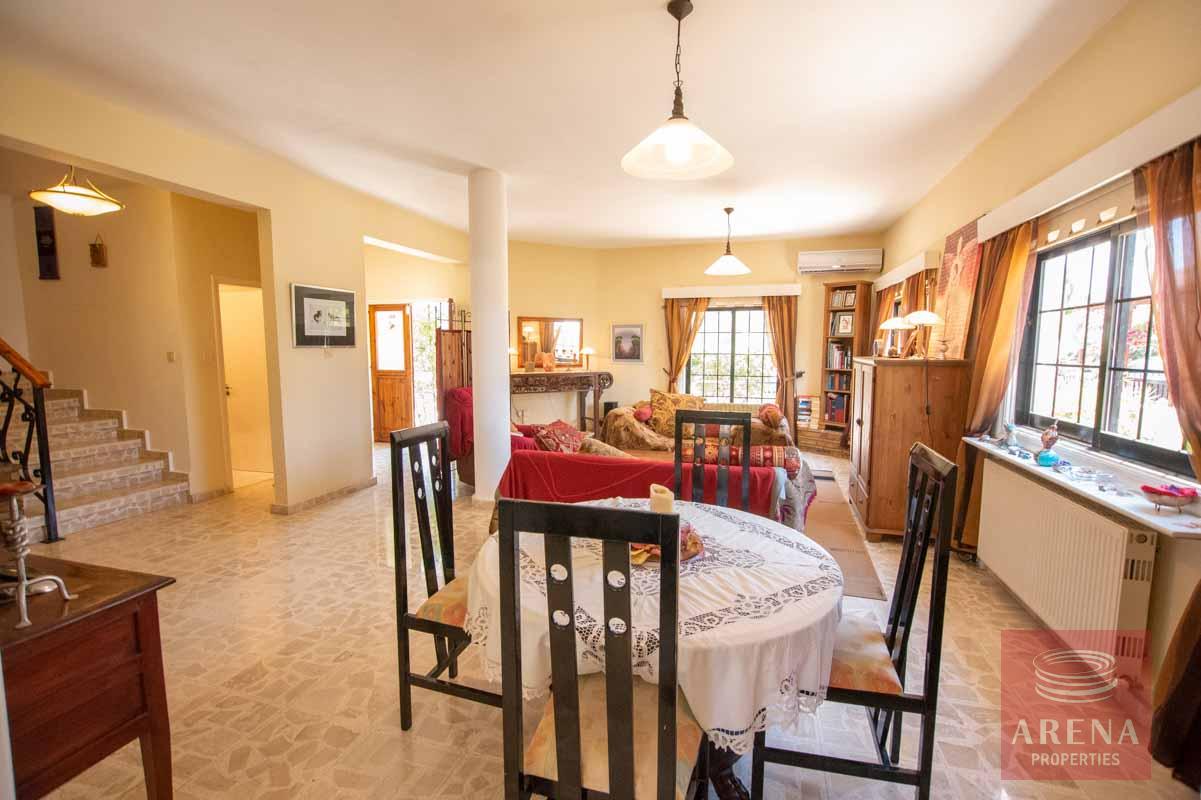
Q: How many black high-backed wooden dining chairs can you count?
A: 4